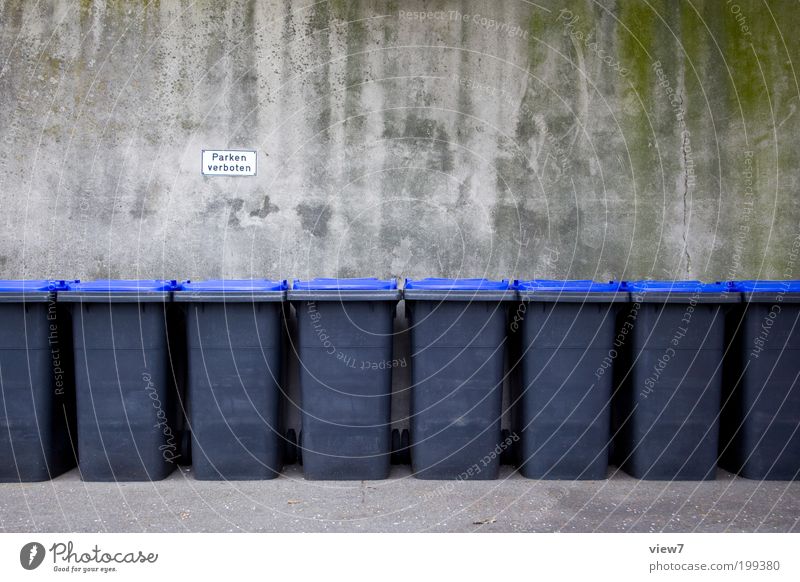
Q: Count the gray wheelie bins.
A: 8